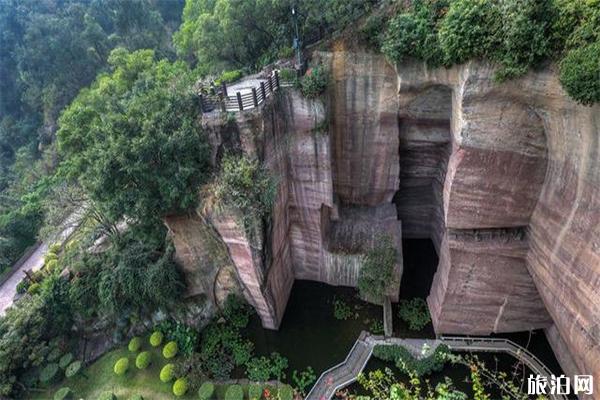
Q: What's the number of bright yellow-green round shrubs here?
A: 7